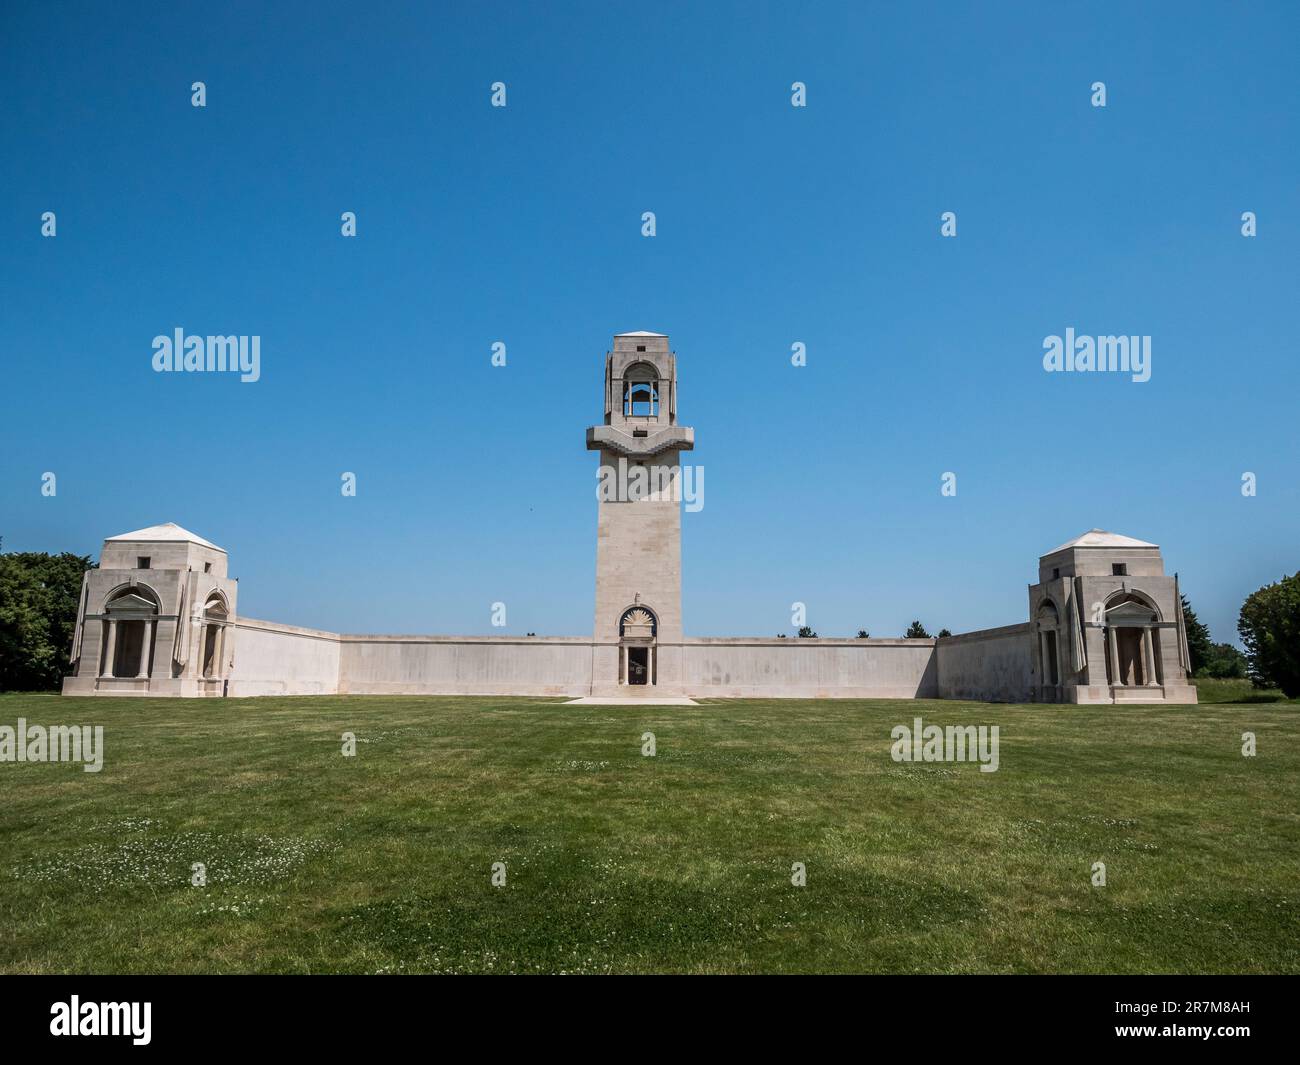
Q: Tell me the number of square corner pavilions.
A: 2